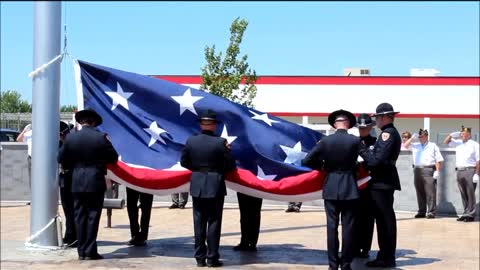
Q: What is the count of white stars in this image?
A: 7